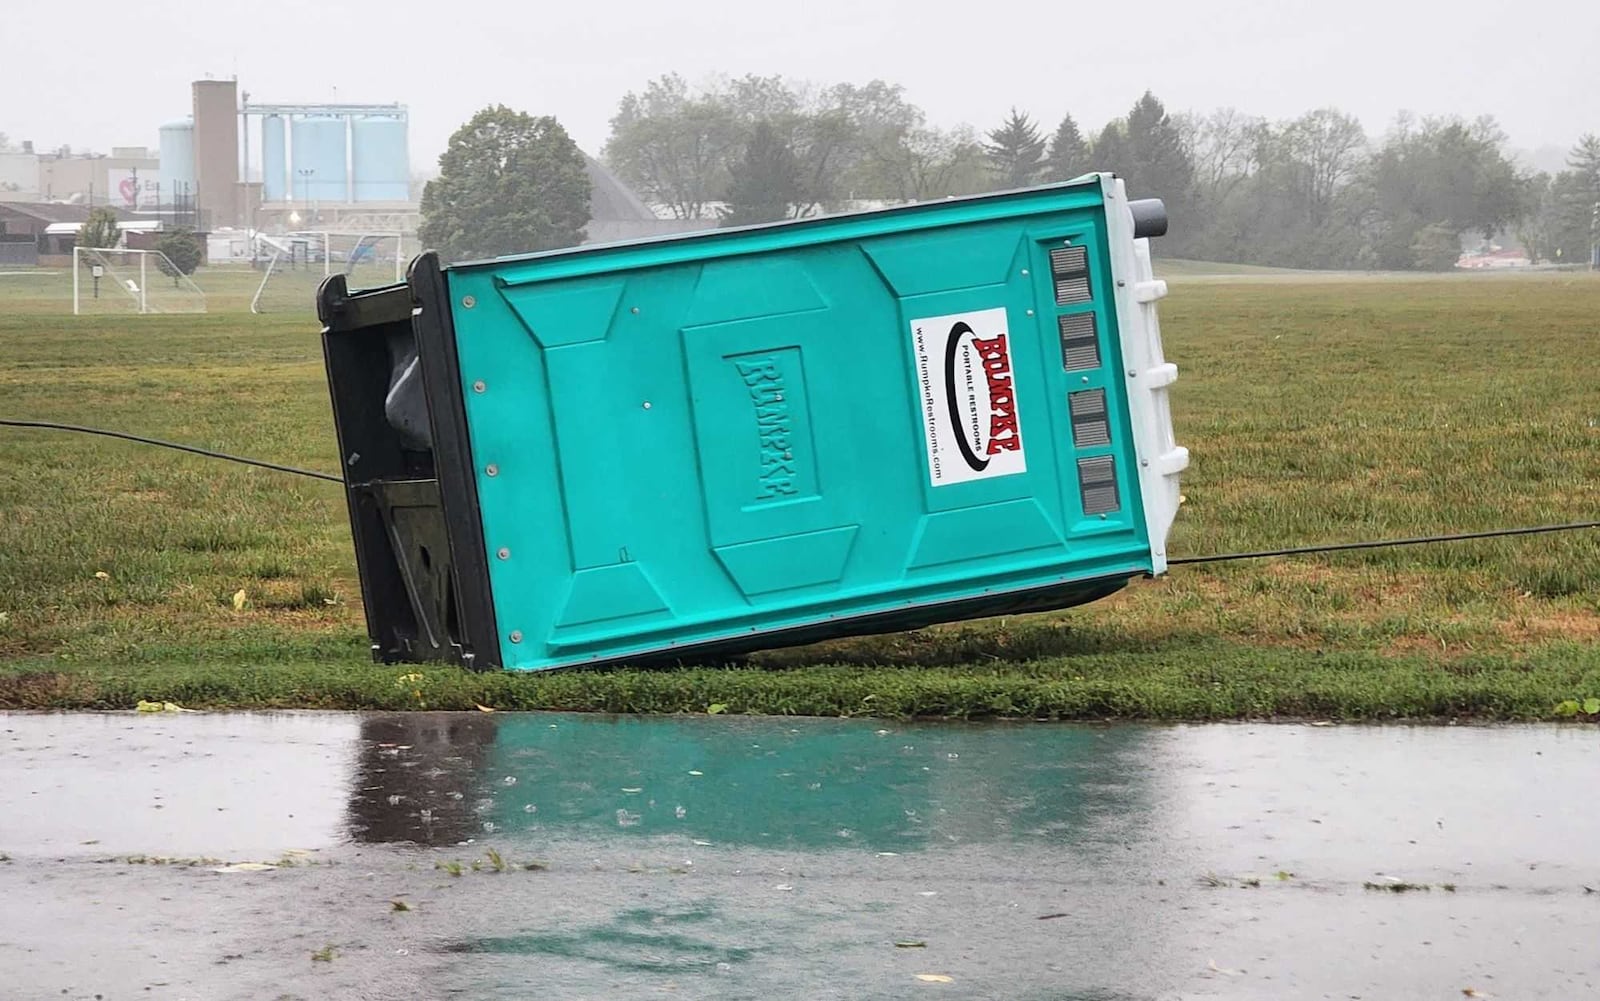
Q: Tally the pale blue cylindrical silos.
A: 4